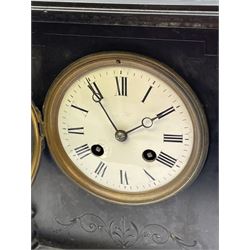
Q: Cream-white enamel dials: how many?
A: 1